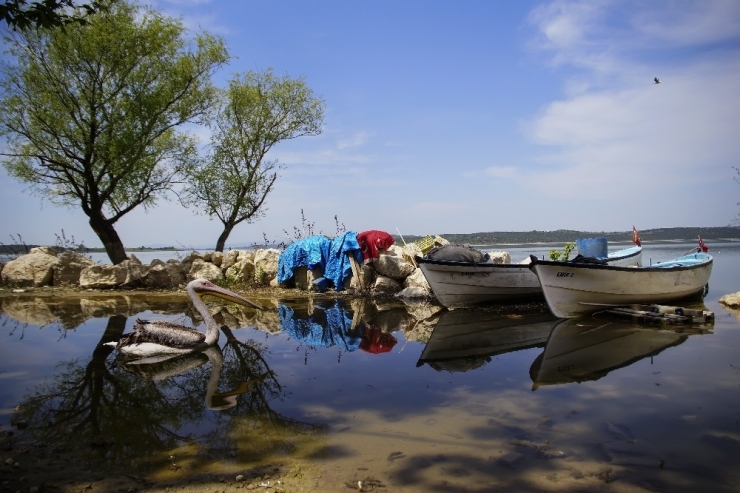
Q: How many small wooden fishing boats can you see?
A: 2